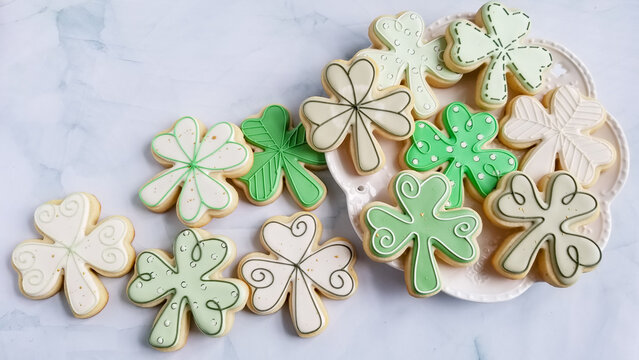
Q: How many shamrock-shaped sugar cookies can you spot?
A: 12